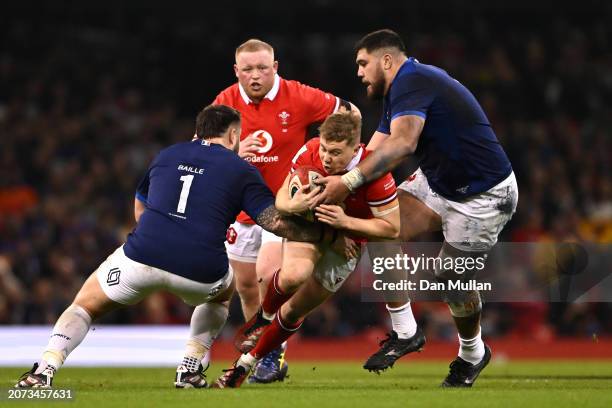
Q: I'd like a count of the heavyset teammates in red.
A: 1